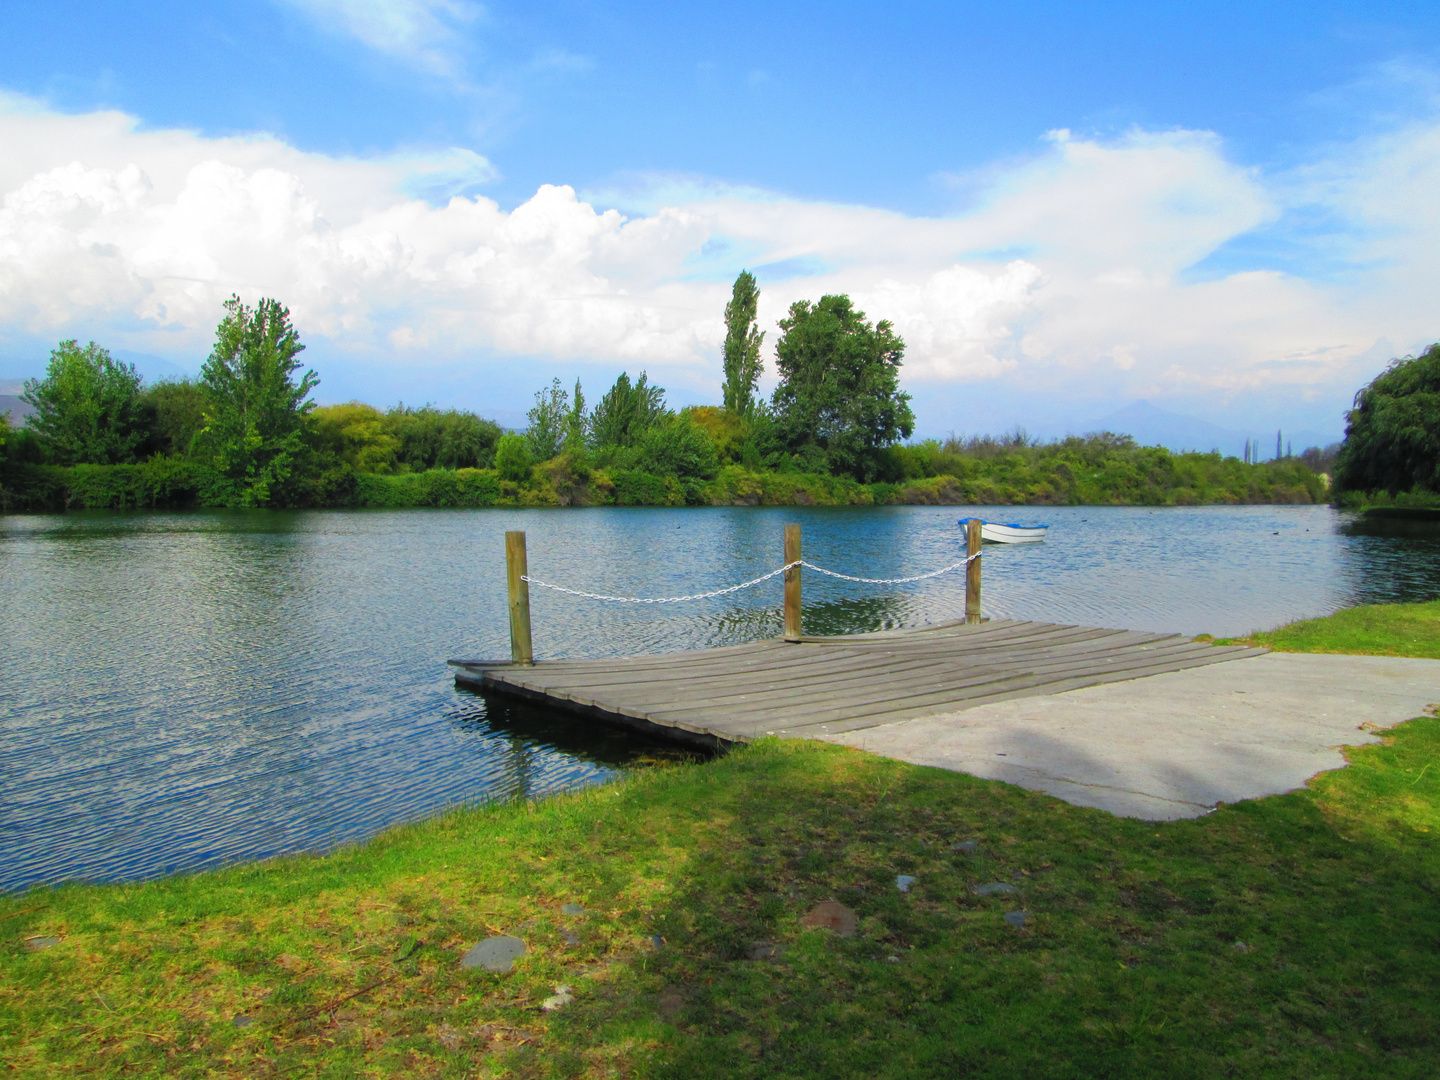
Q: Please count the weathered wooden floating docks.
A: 1